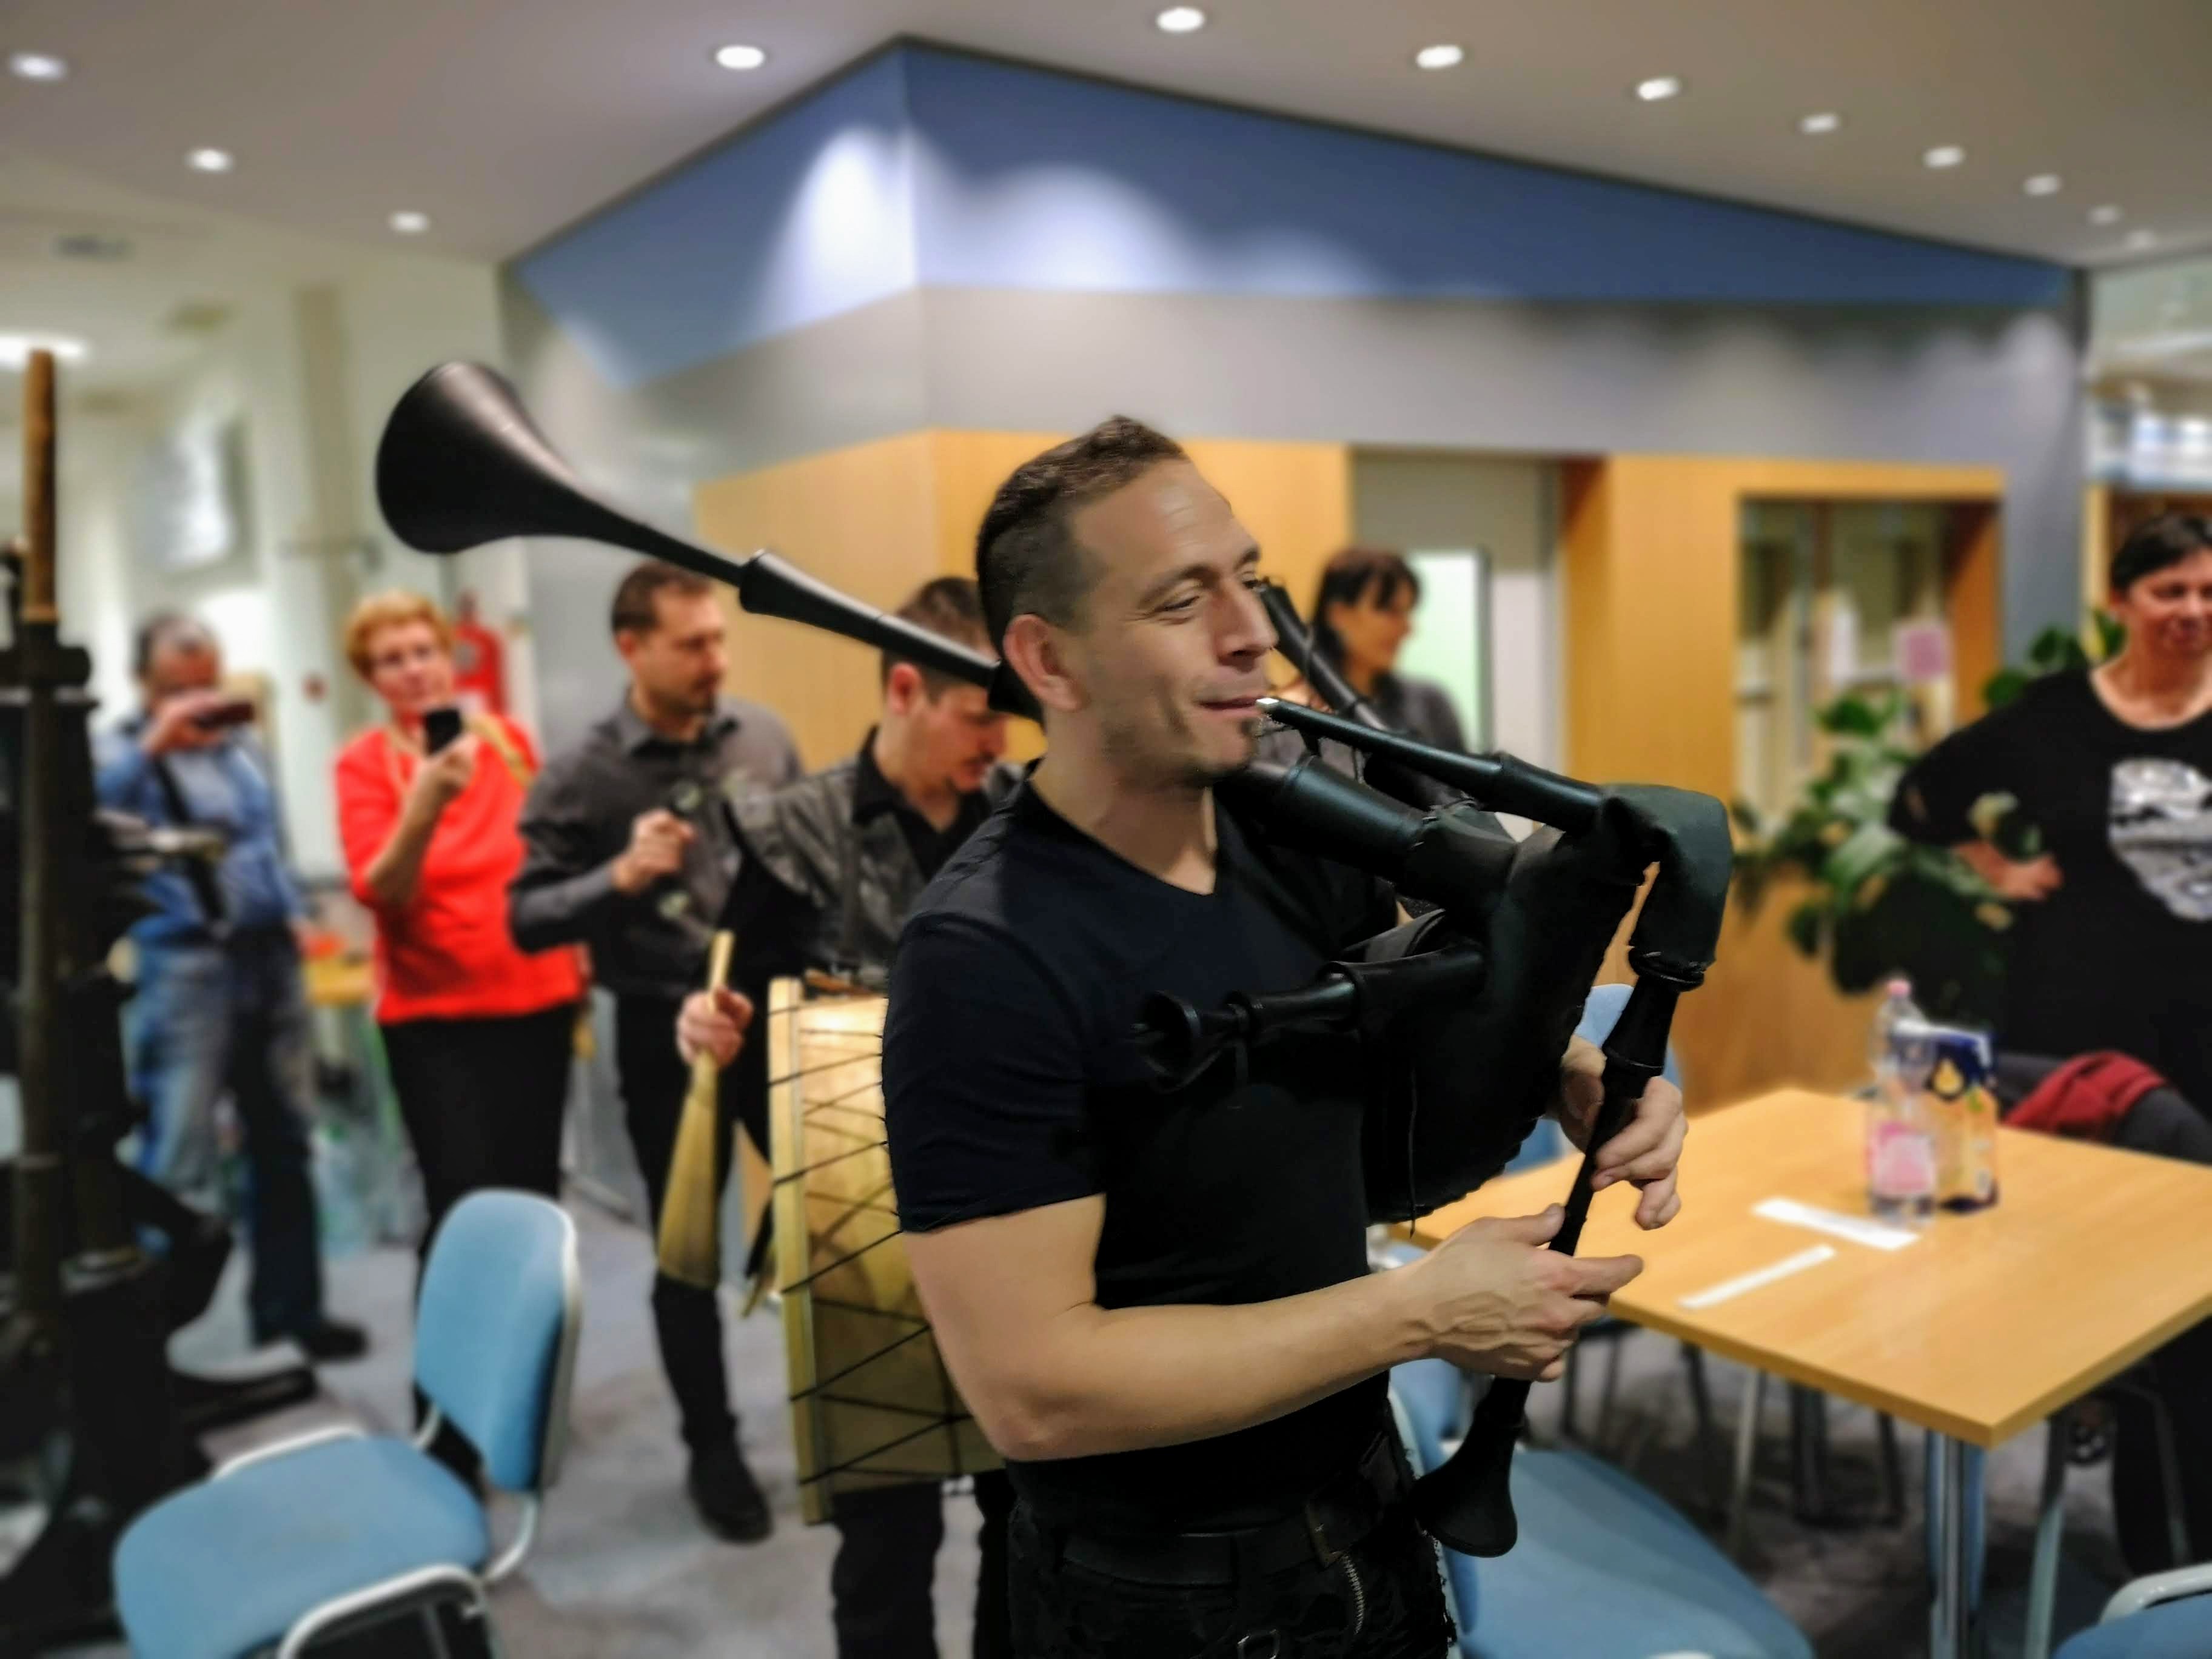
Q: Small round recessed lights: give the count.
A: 12